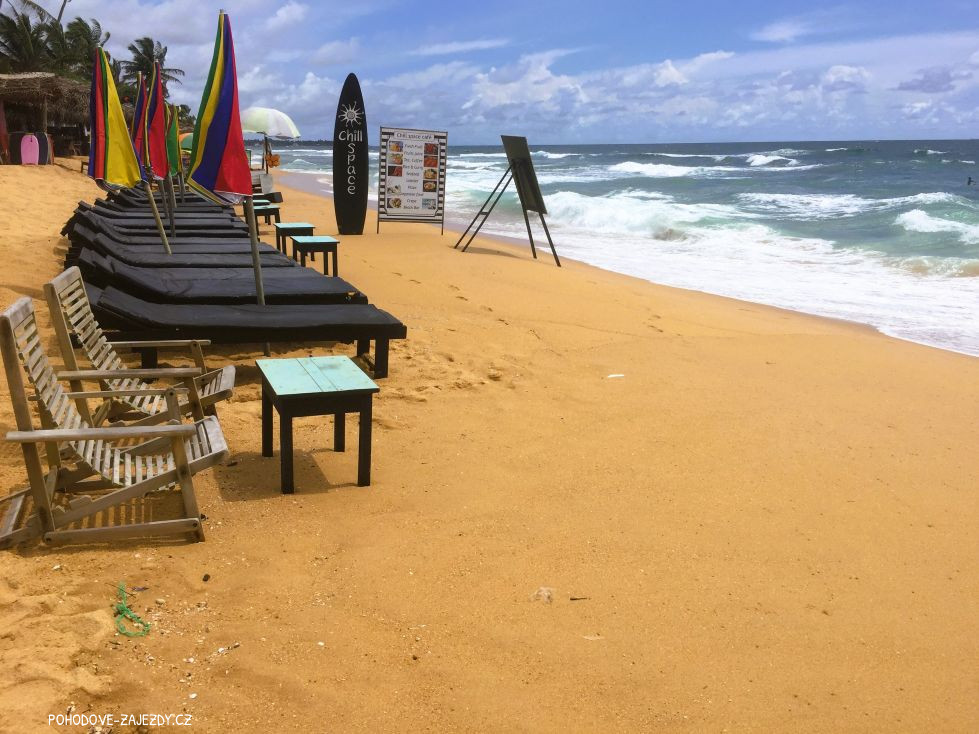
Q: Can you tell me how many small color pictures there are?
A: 10